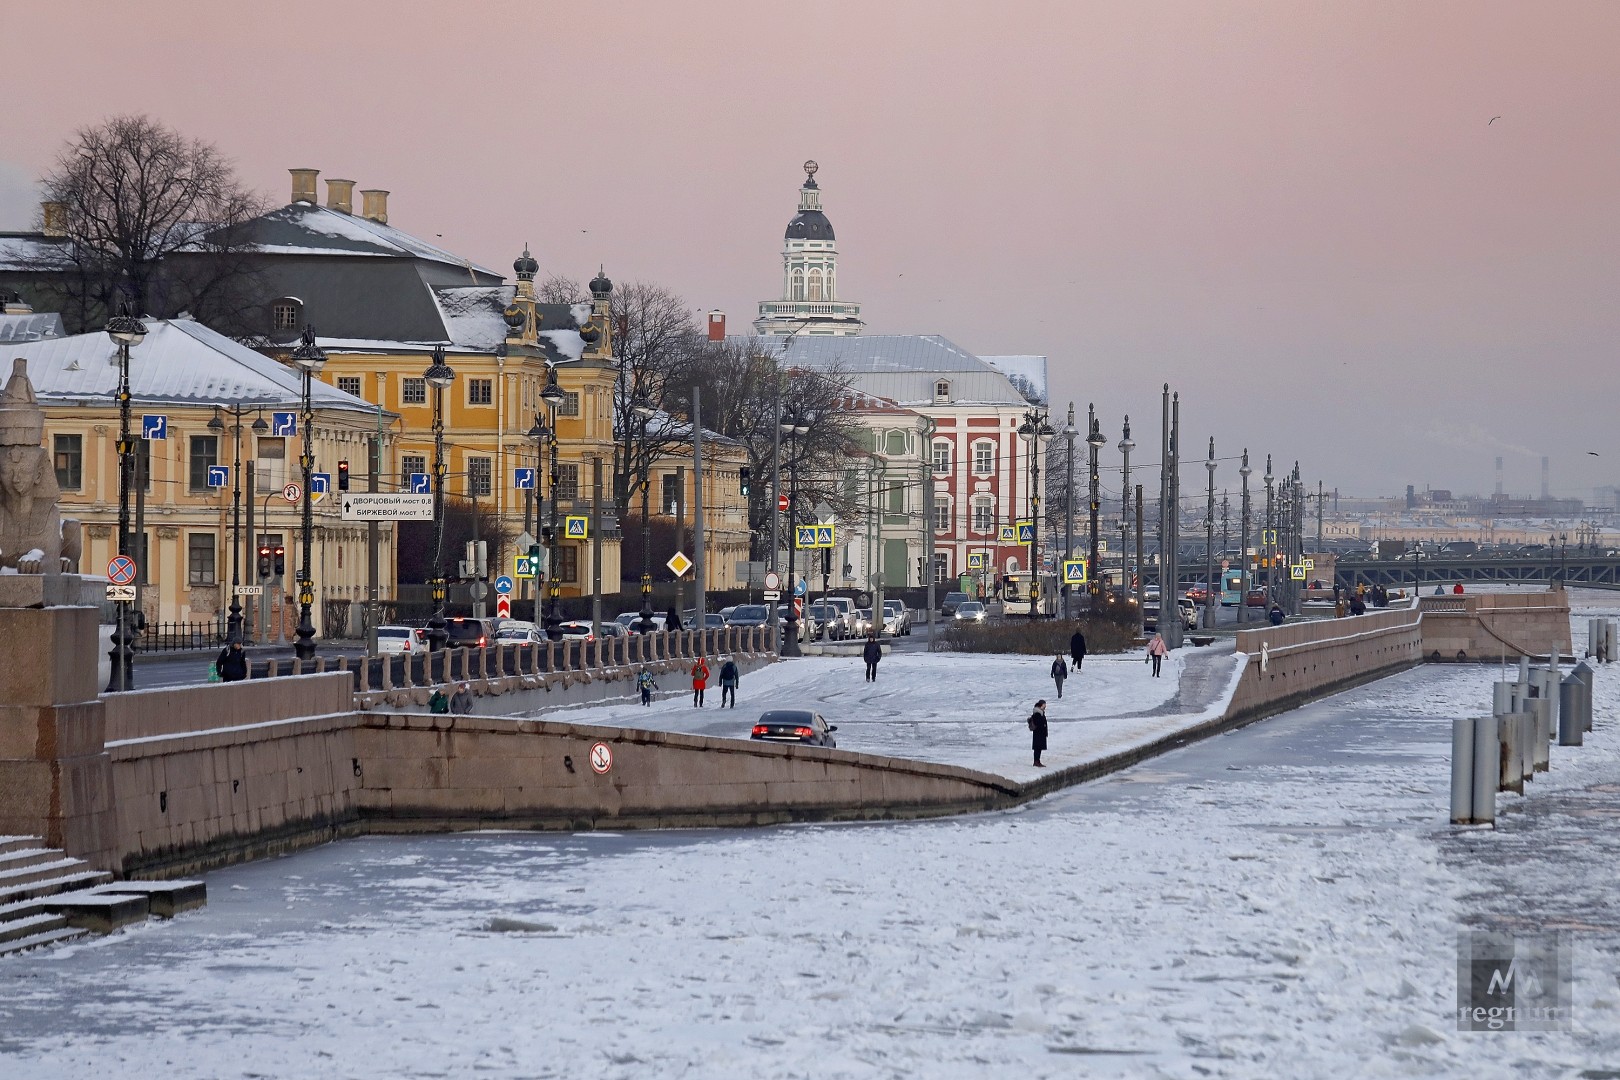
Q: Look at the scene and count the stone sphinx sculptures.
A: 1